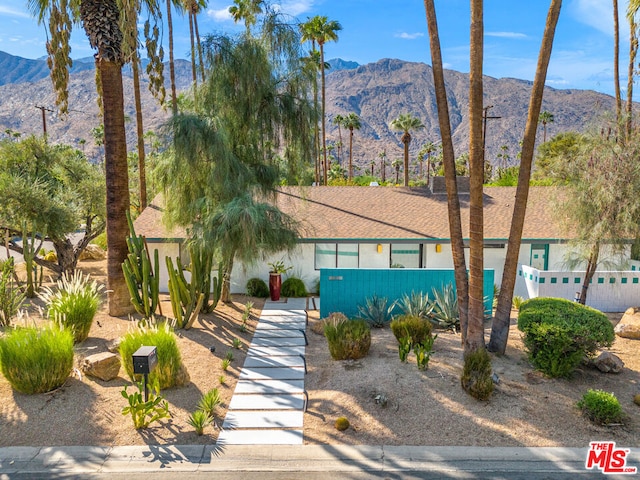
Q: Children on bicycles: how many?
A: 0